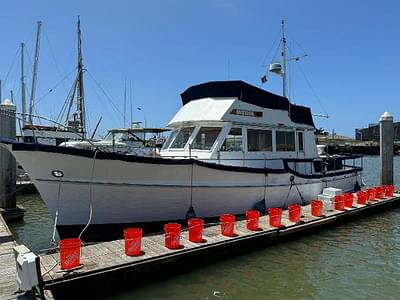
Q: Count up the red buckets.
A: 15